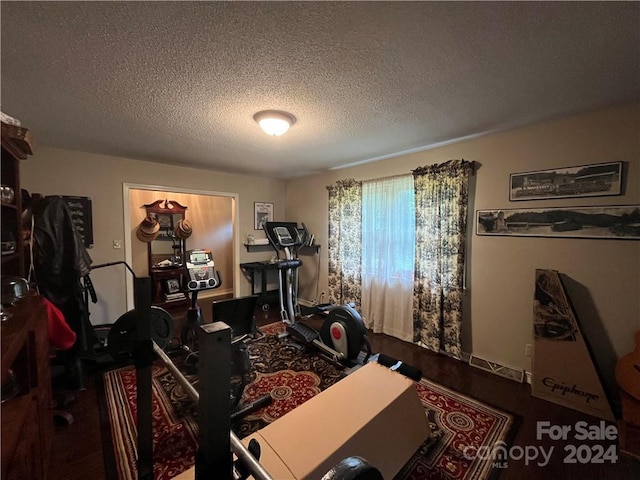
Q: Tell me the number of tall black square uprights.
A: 2